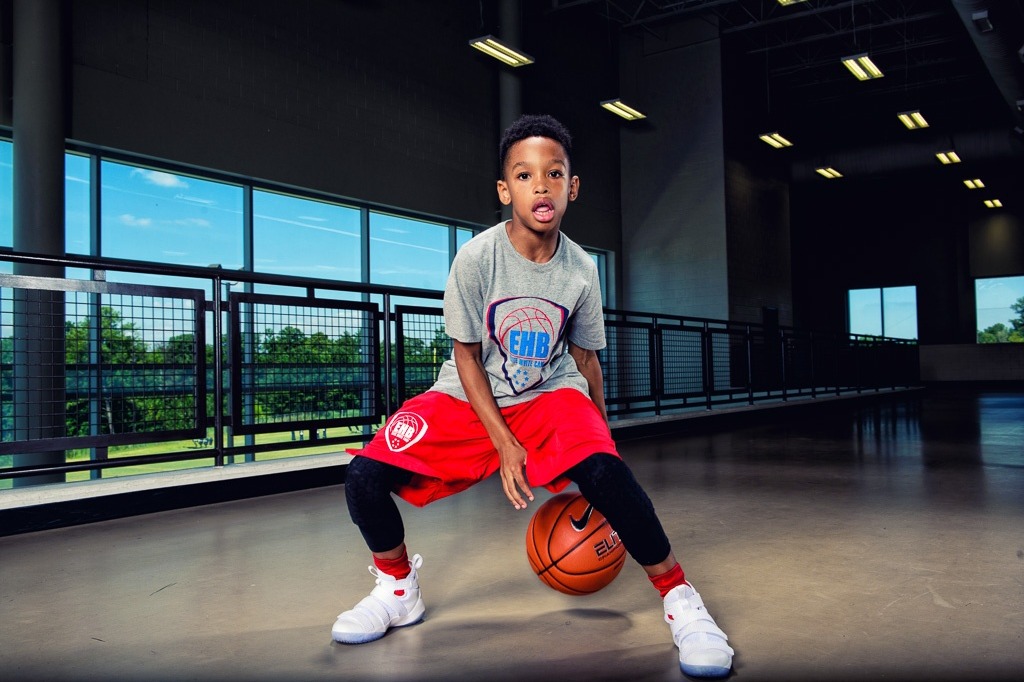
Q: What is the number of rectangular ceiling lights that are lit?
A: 10